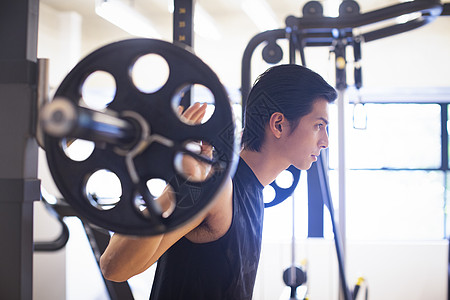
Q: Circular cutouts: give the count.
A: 9